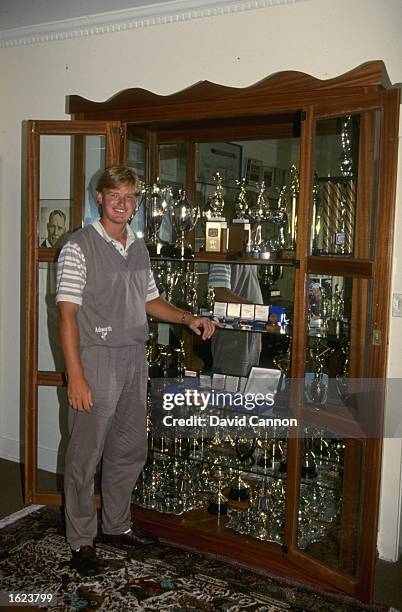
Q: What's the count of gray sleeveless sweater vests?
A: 1